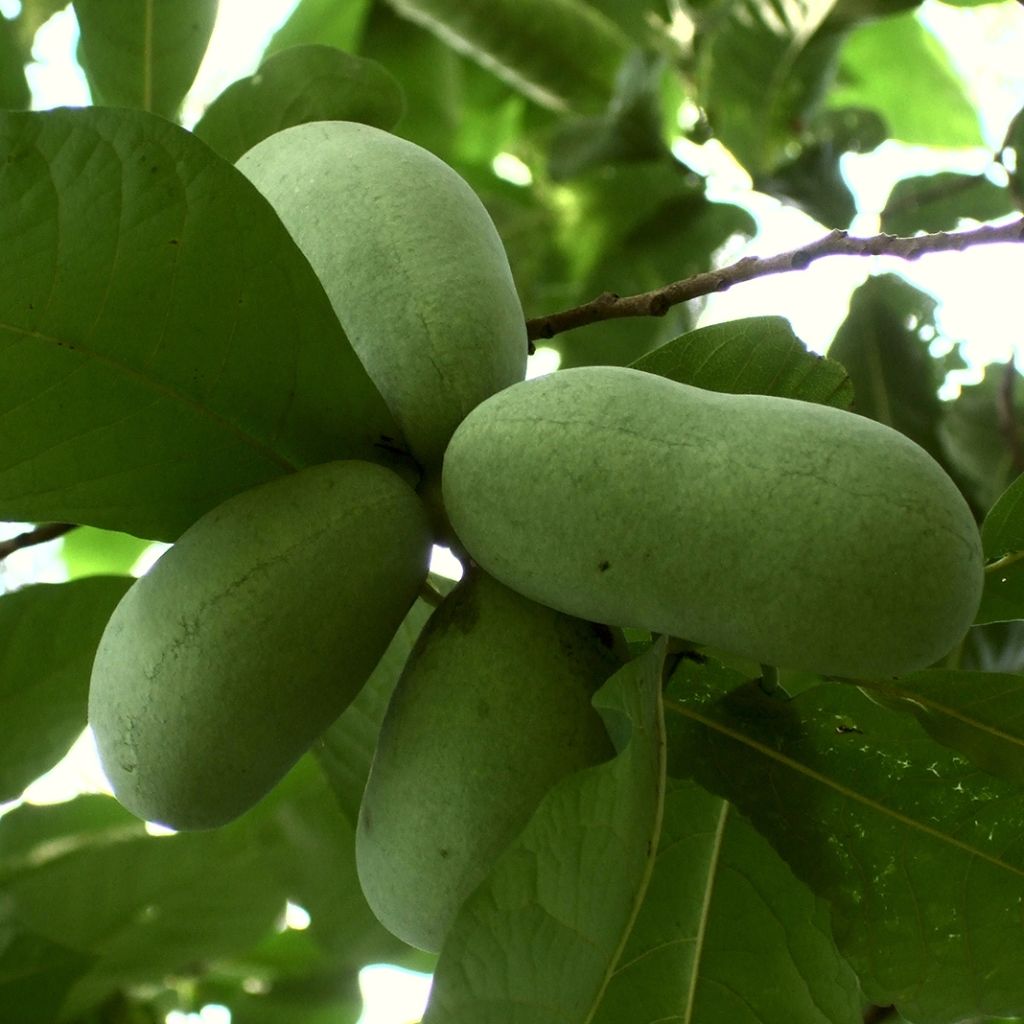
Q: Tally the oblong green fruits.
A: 4